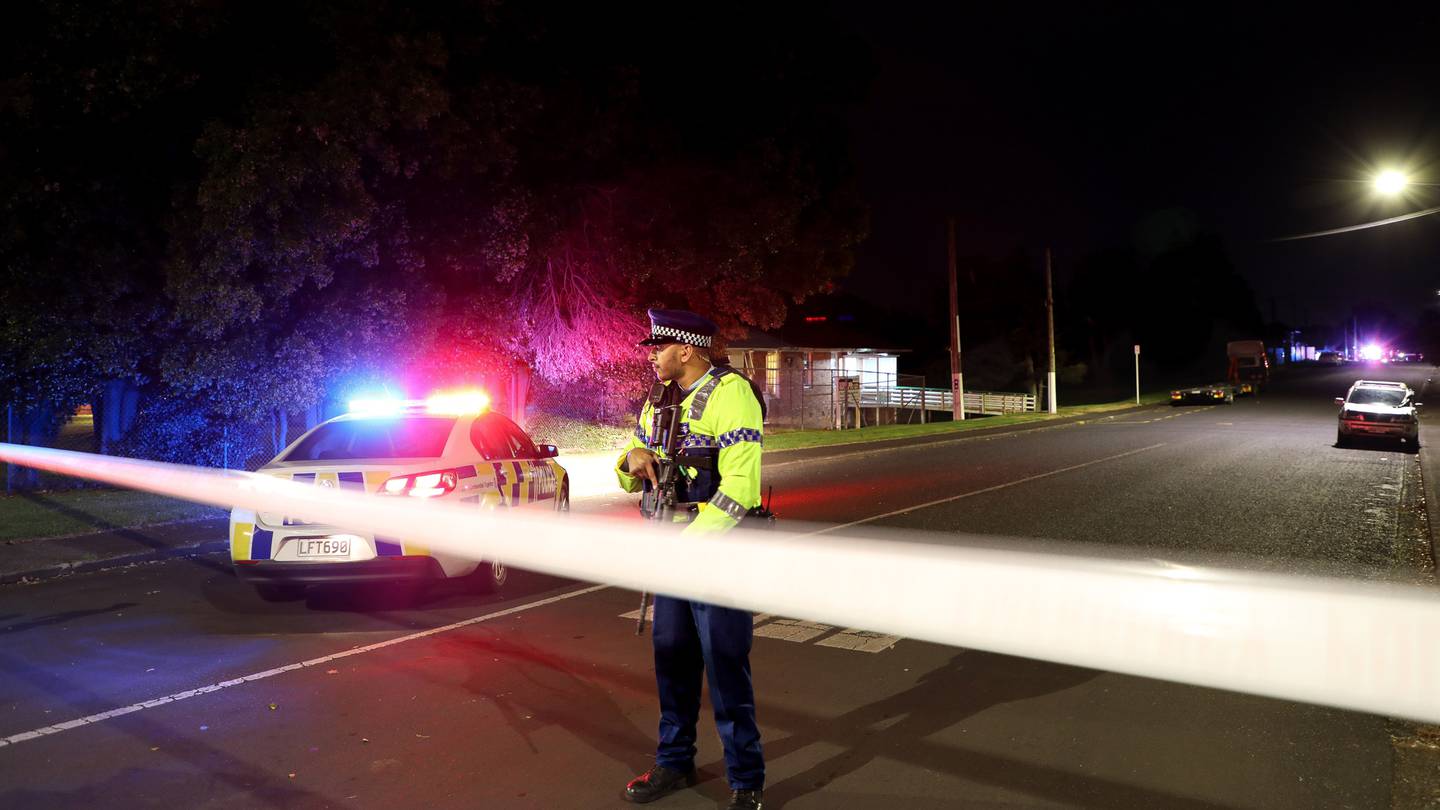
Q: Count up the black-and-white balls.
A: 0